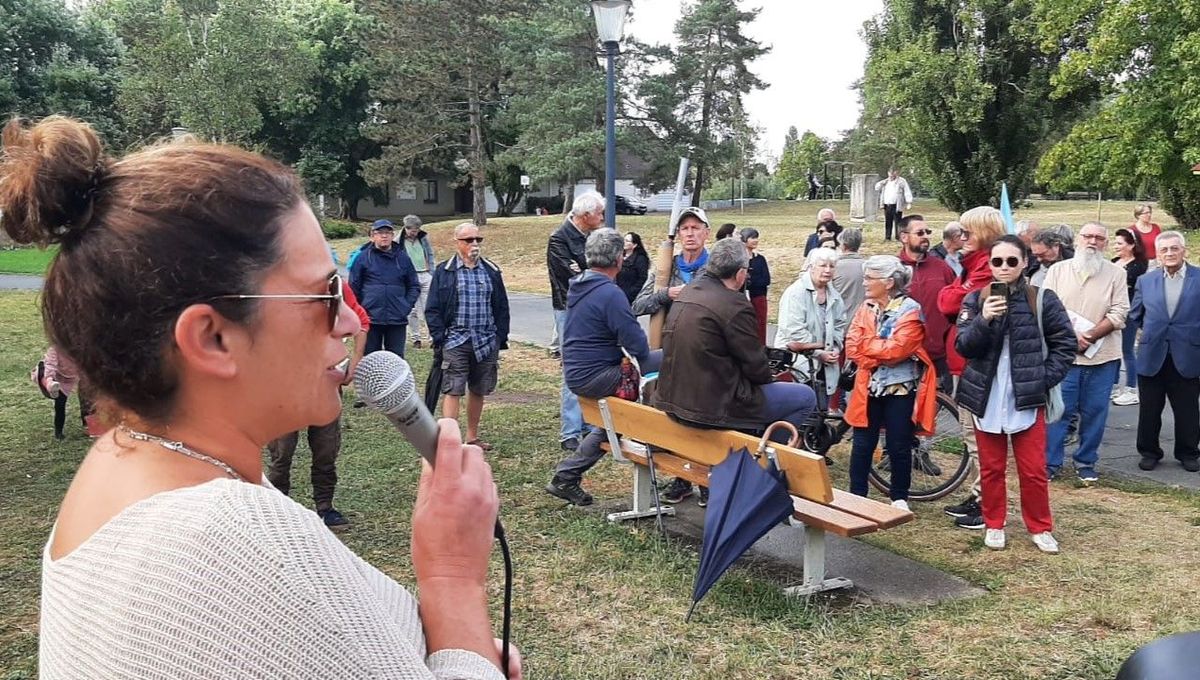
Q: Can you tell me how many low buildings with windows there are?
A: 1